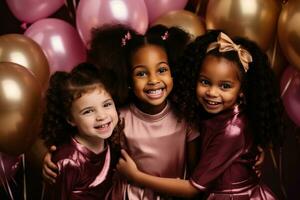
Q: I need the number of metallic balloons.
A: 5